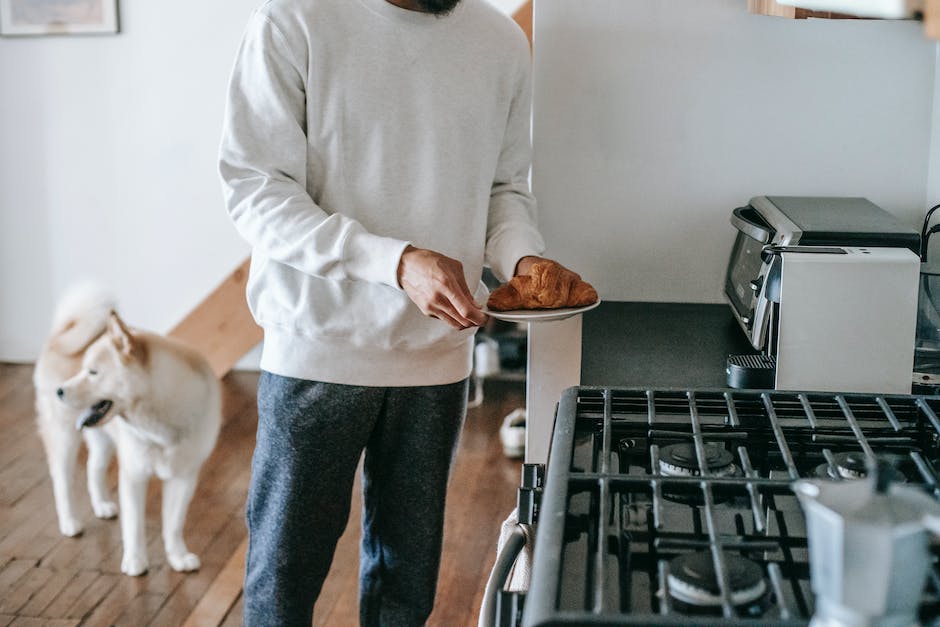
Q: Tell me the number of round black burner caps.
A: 3